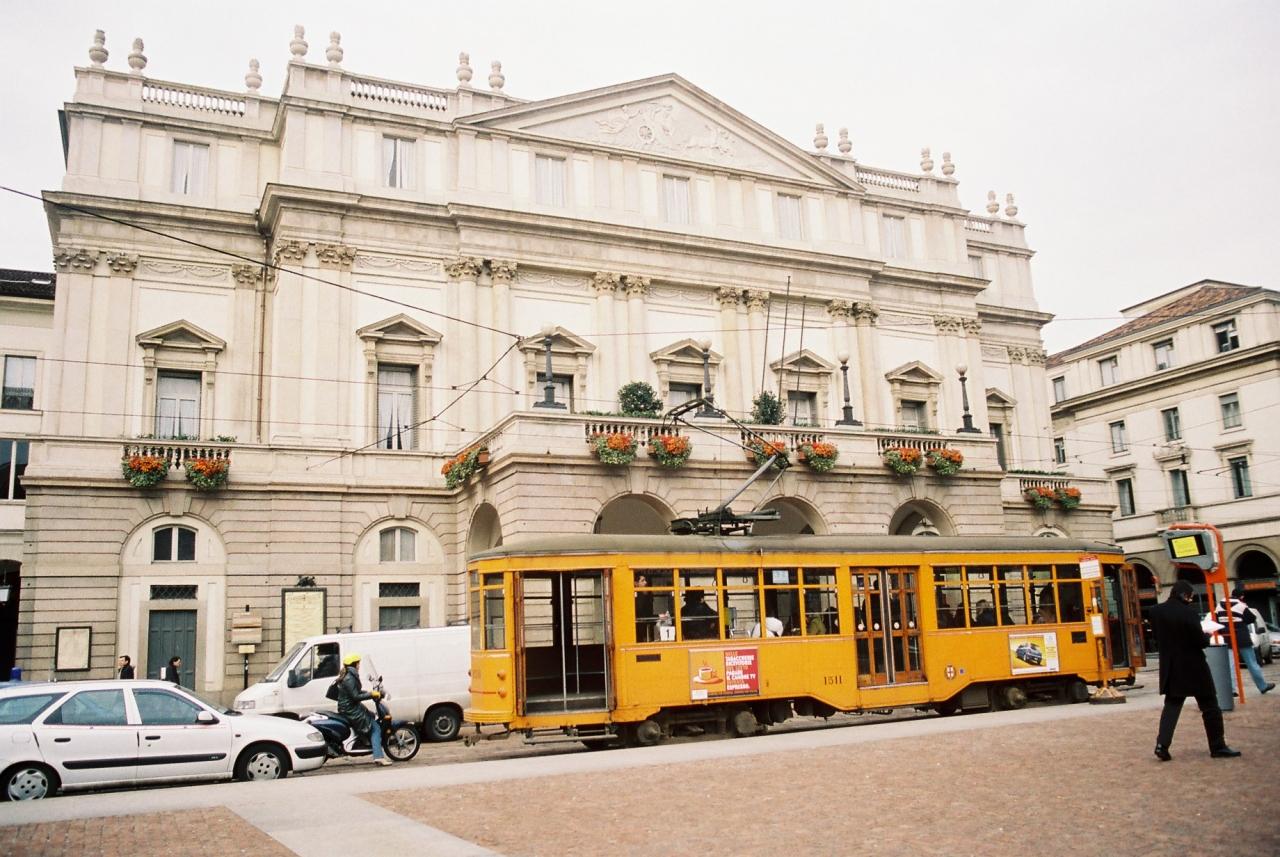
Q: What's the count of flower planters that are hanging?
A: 11